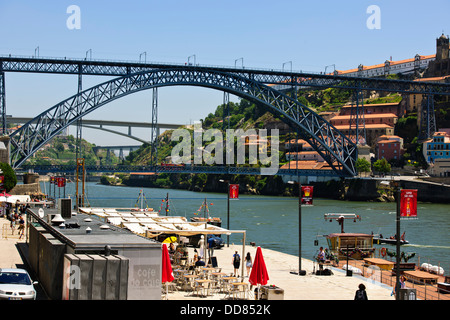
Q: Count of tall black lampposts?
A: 3